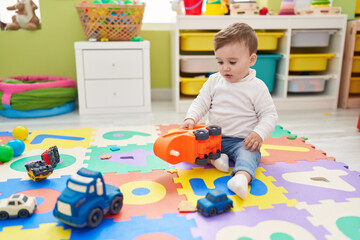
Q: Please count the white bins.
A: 3